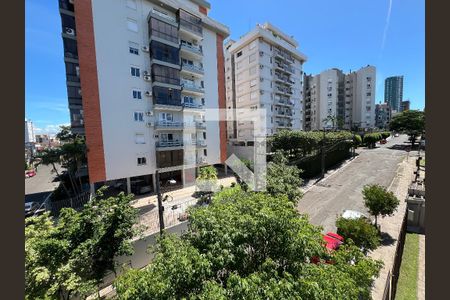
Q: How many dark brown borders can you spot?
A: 2